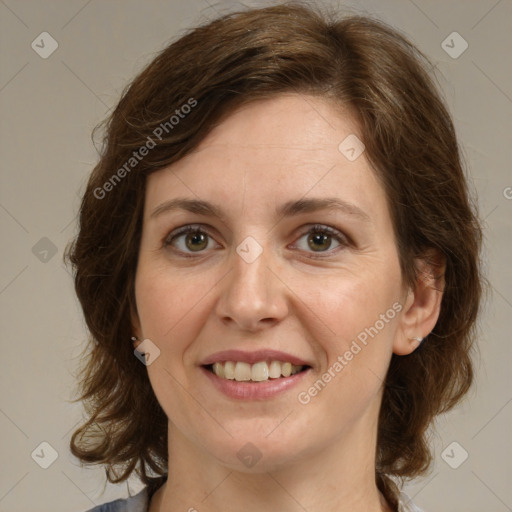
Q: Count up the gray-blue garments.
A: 1